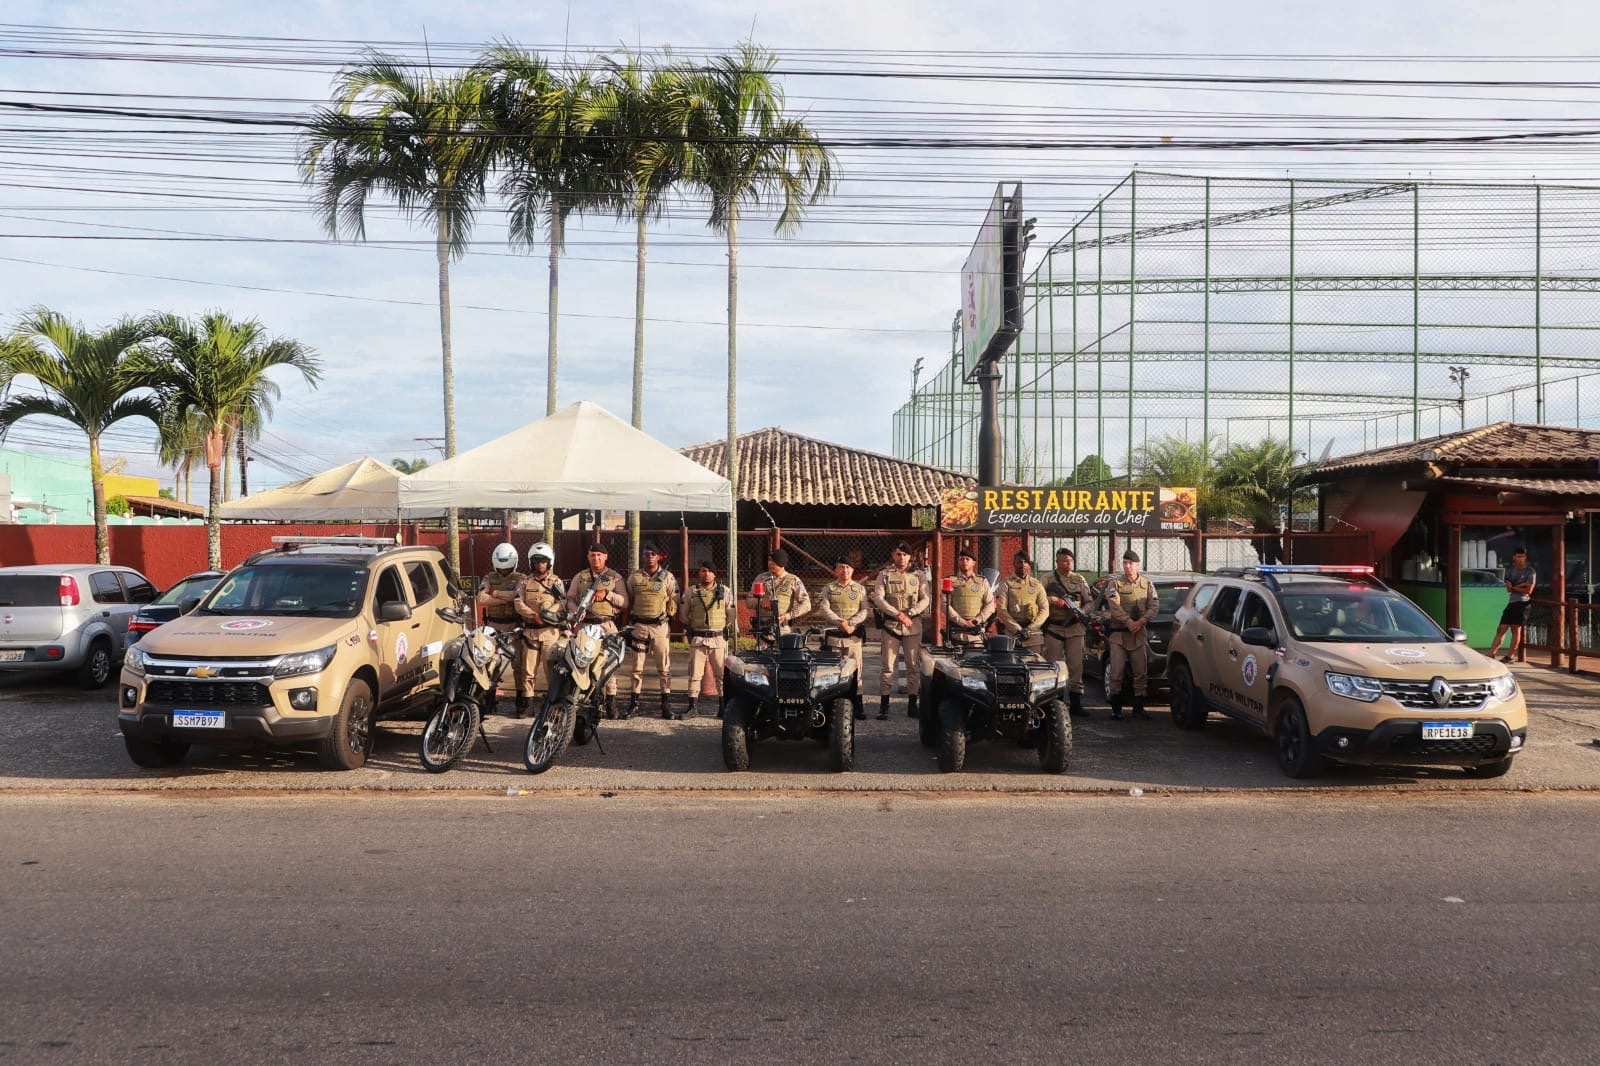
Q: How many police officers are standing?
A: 12